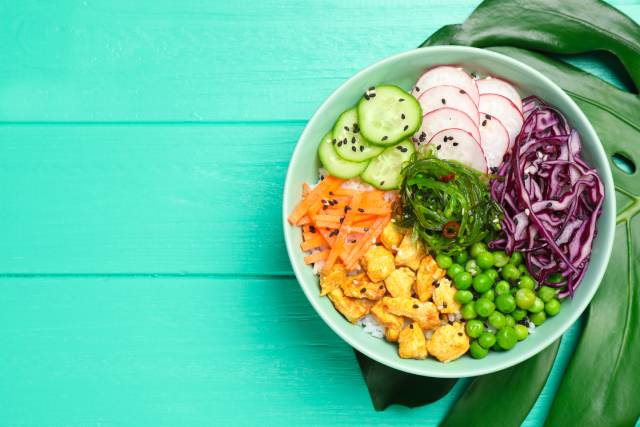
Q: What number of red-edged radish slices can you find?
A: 7